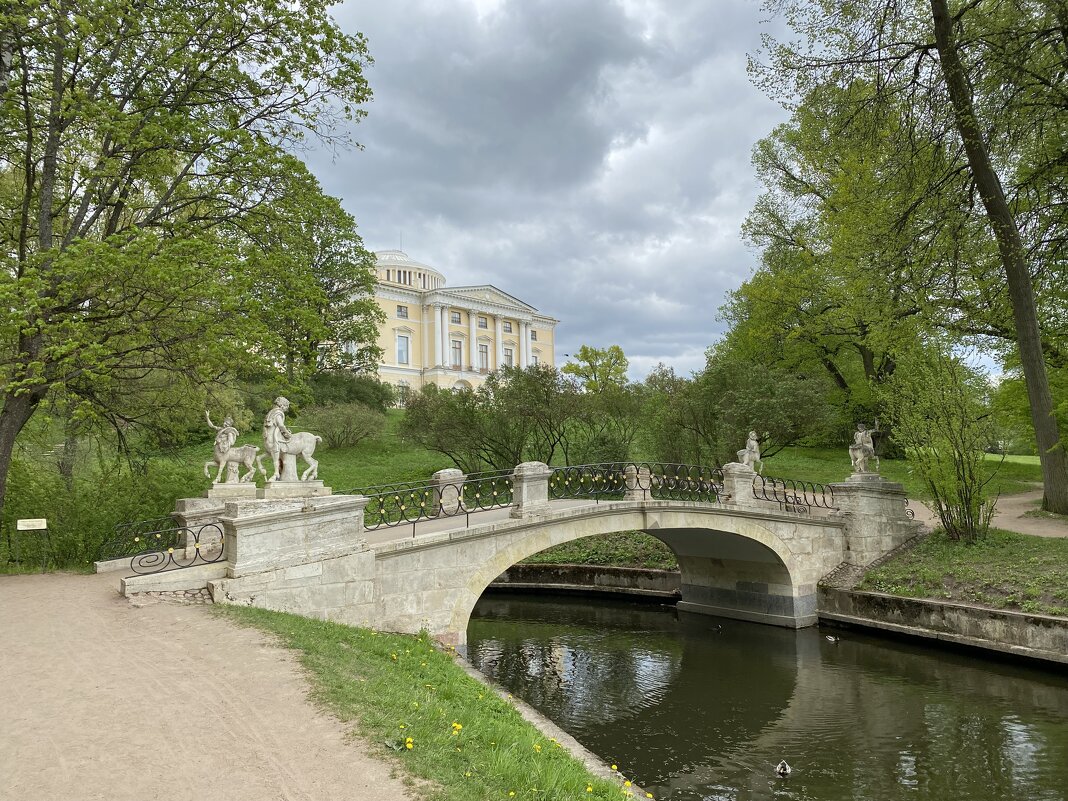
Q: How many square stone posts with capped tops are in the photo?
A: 4